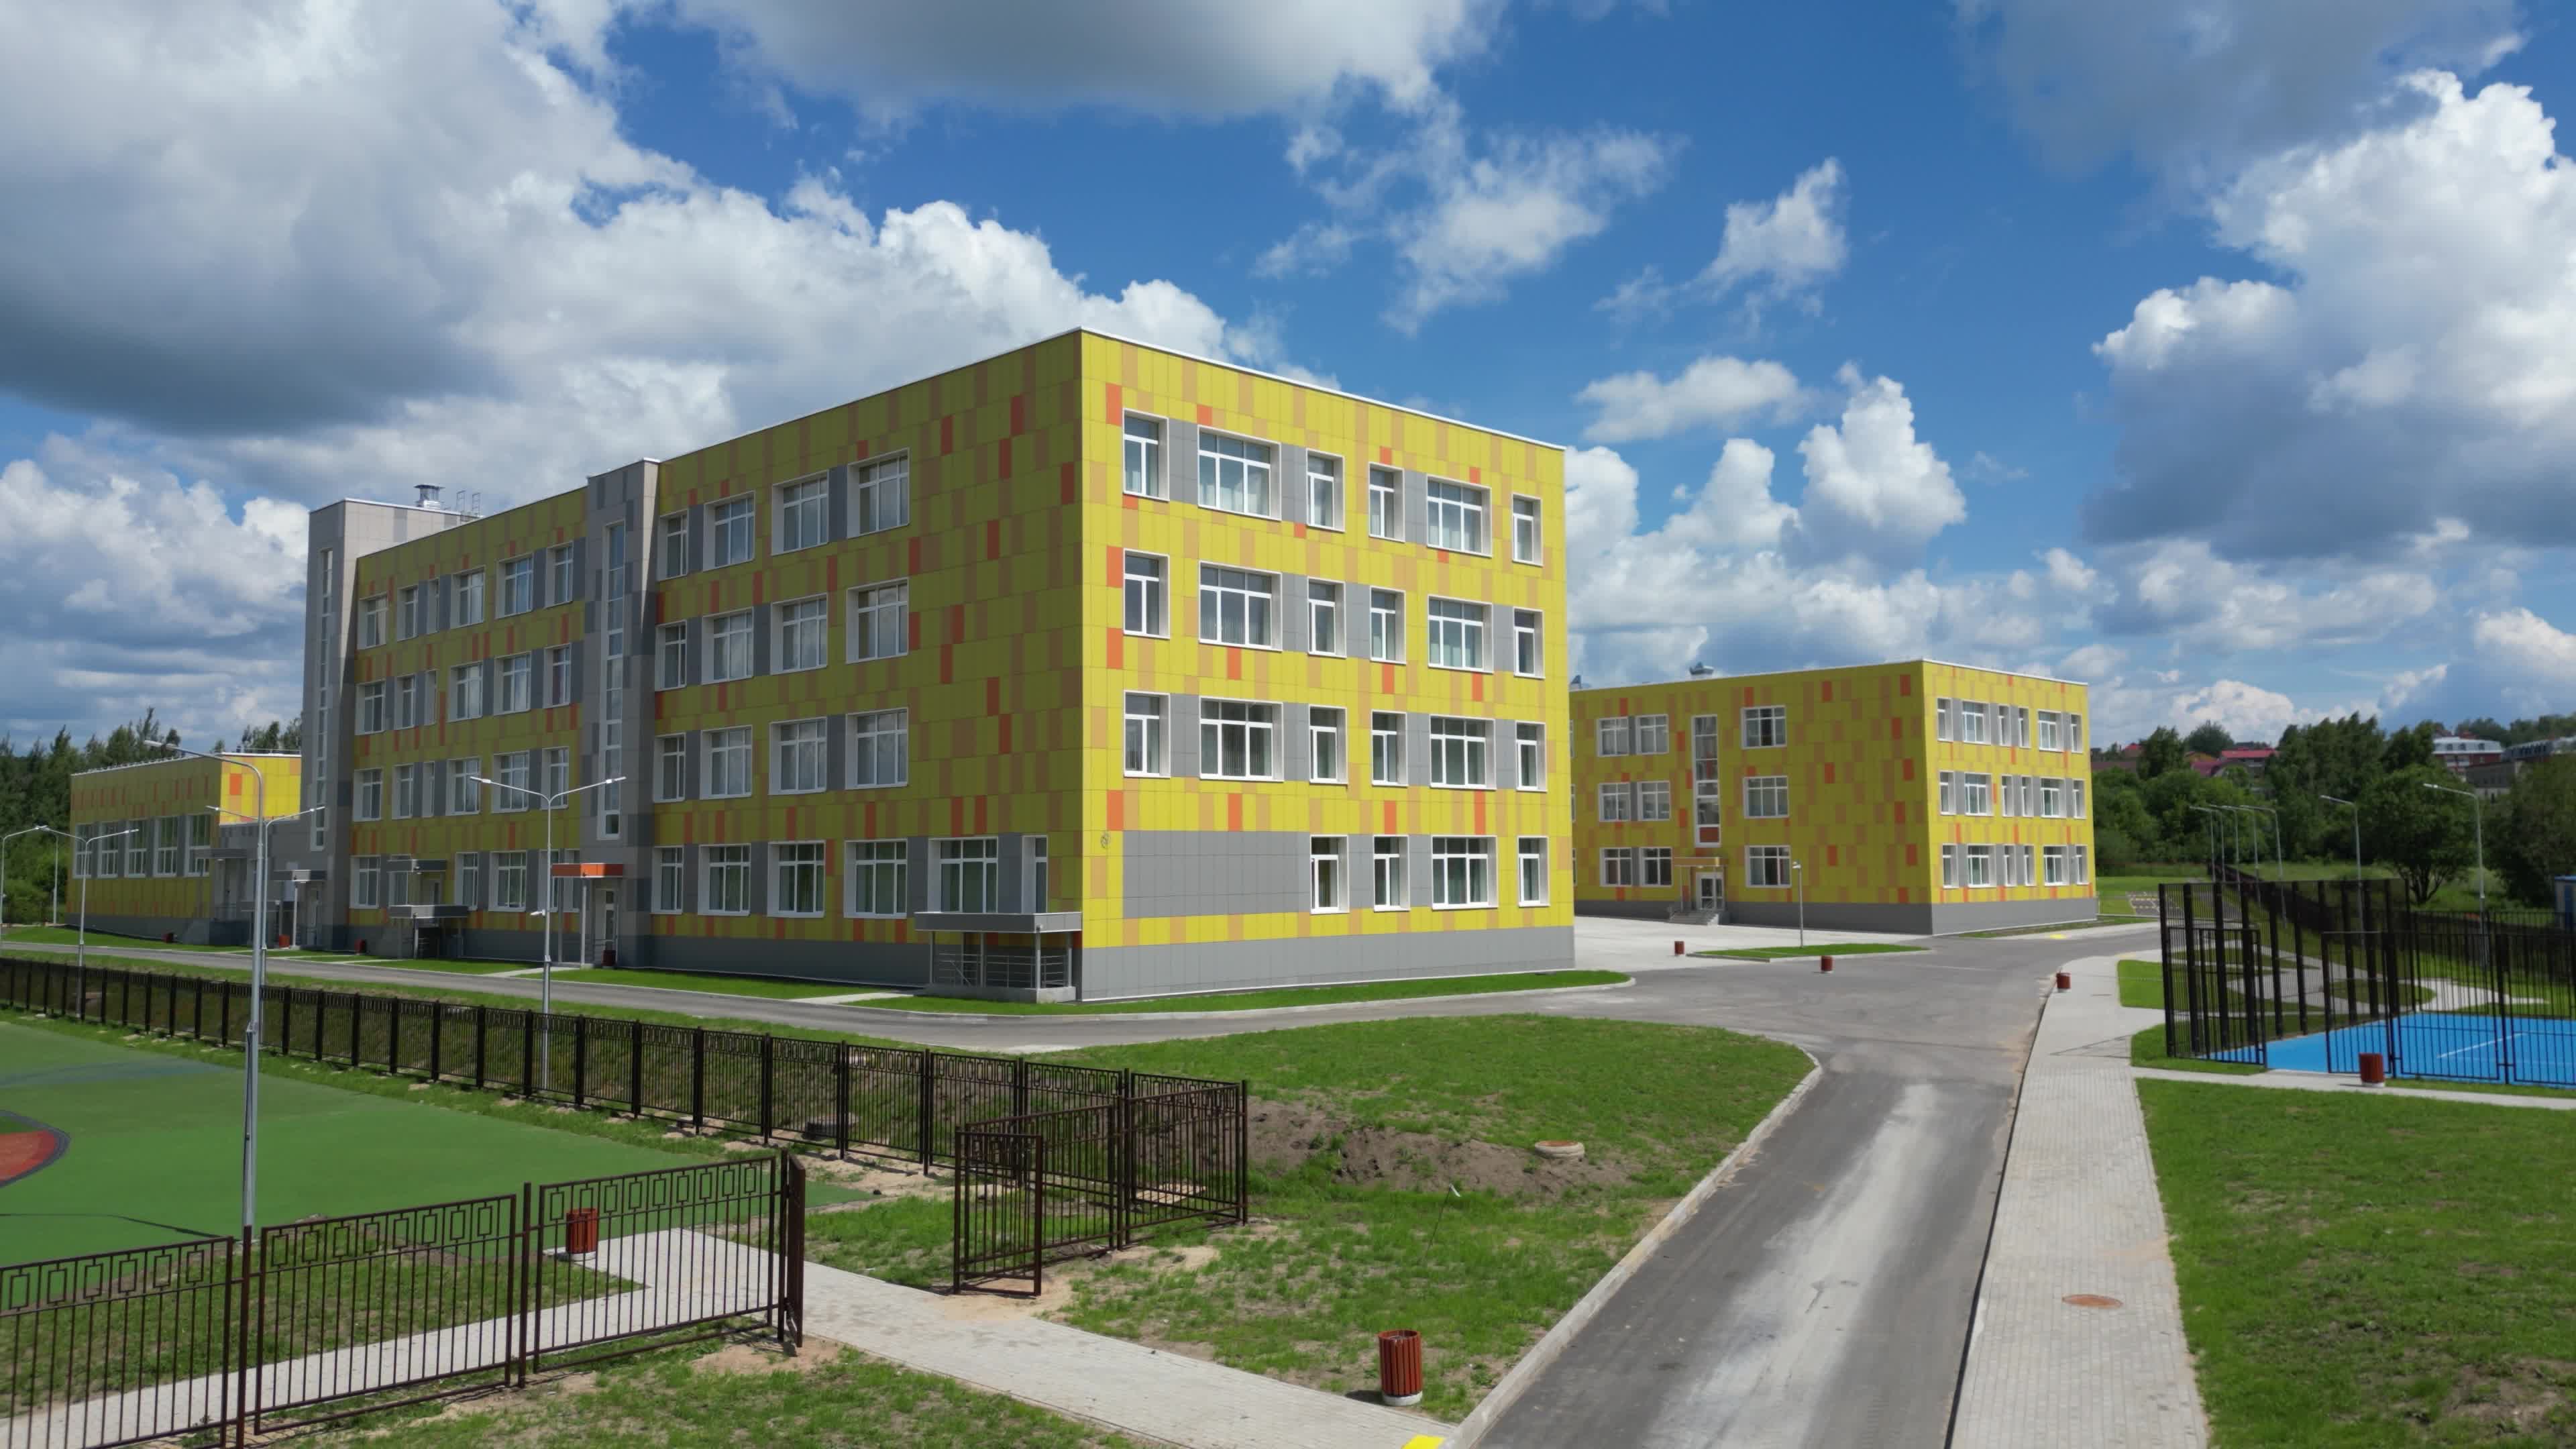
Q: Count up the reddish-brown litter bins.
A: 10